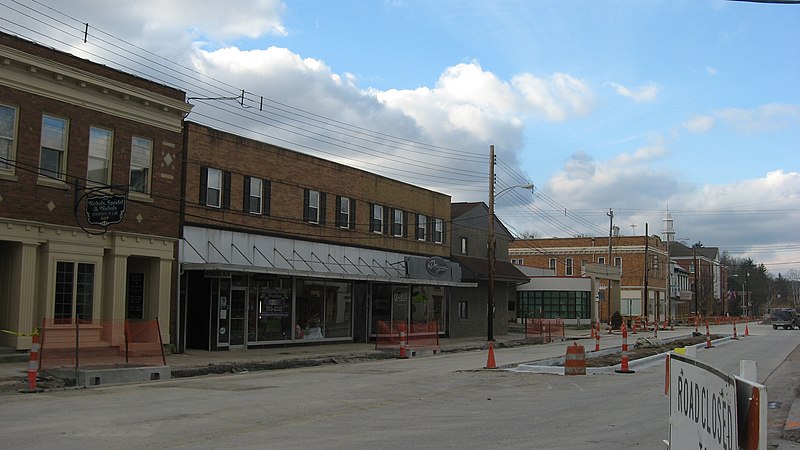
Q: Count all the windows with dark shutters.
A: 8